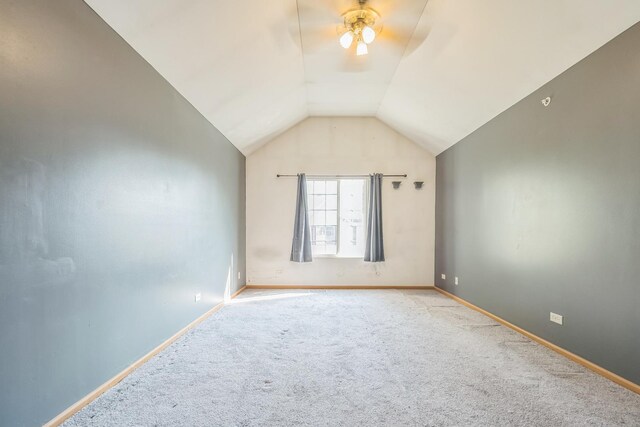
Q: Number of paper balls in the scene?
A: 0